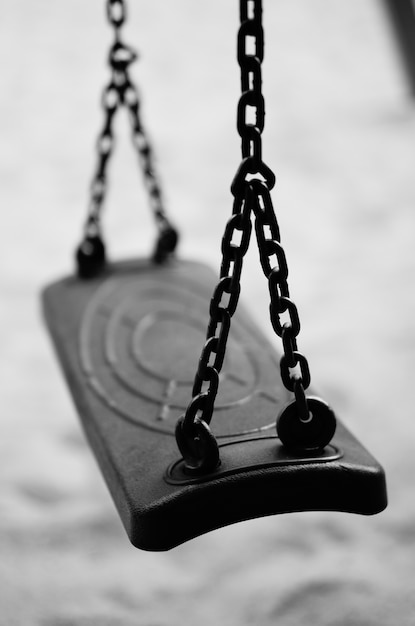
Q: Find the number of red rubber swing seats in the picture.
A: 0